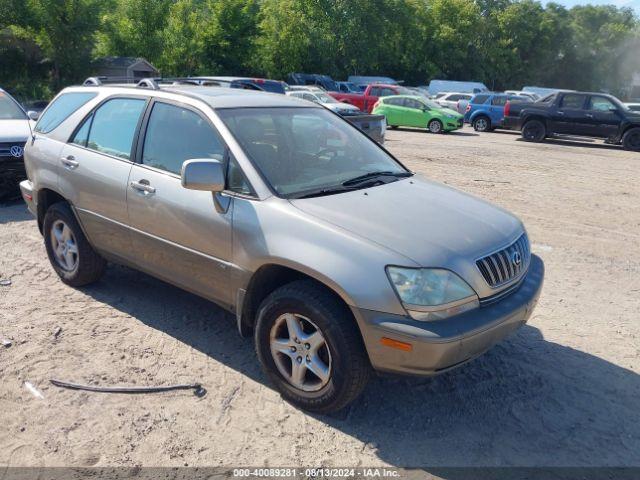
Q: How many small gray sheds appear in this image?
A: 1